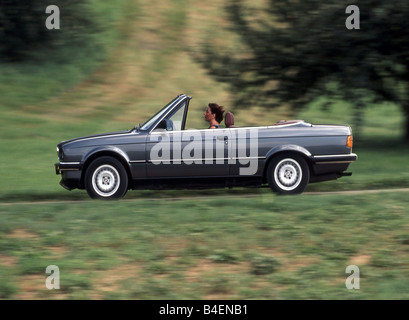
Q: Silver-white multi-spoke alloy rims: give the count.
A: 2